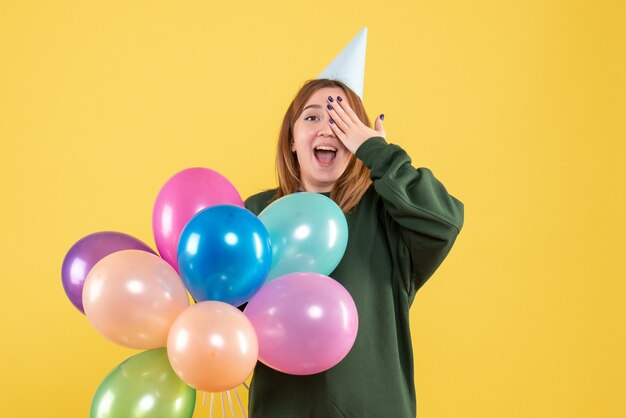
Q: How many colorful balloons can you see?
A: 8